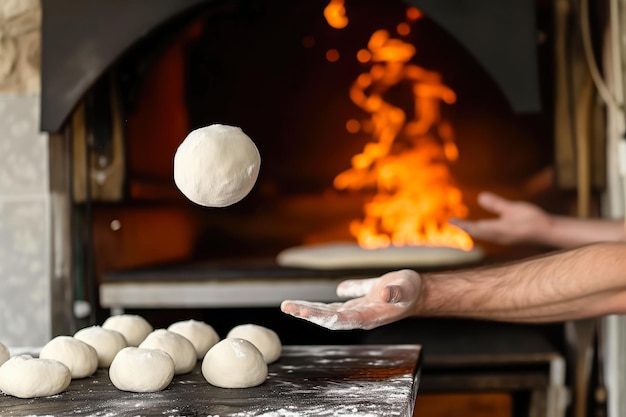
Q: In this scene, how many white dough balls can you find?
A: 11